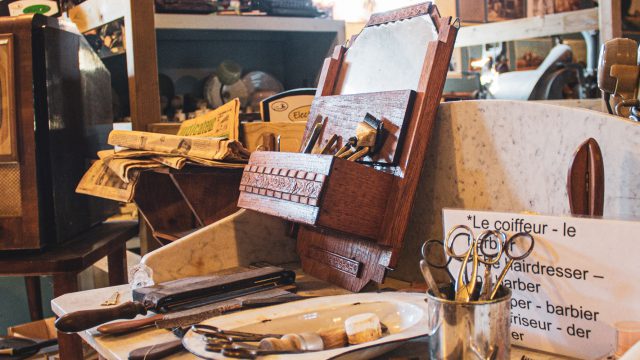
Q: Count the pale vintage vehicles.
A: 1